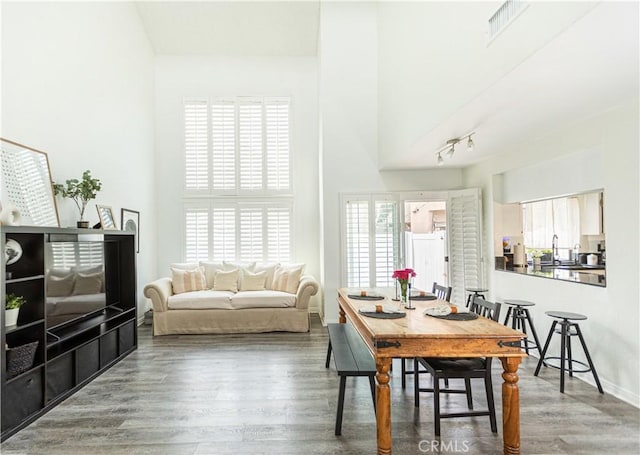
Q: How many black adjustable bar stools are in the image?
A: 3